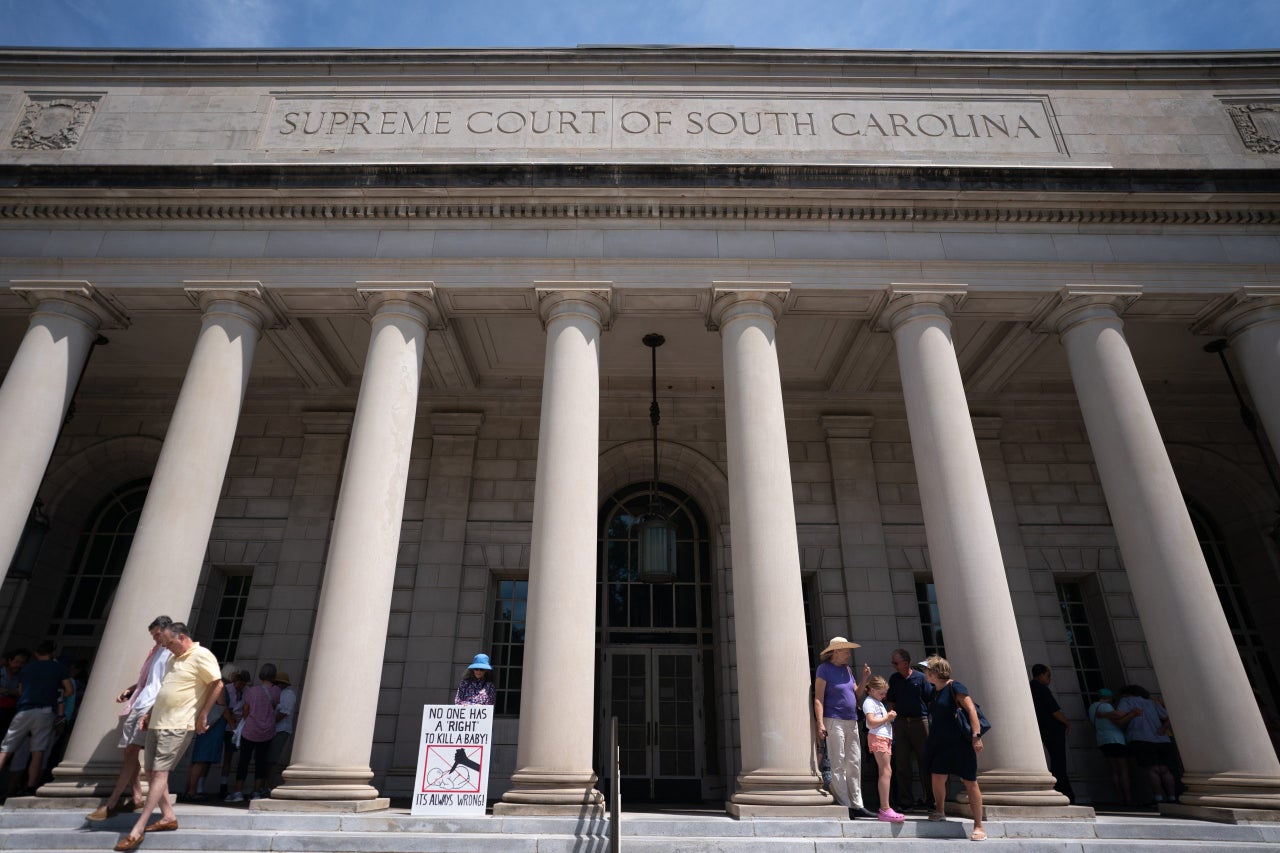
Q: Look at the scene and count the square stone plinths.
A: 6